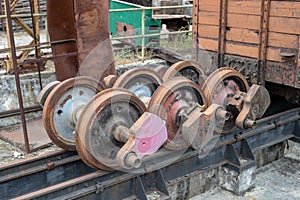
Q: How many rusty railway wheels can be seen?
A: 6